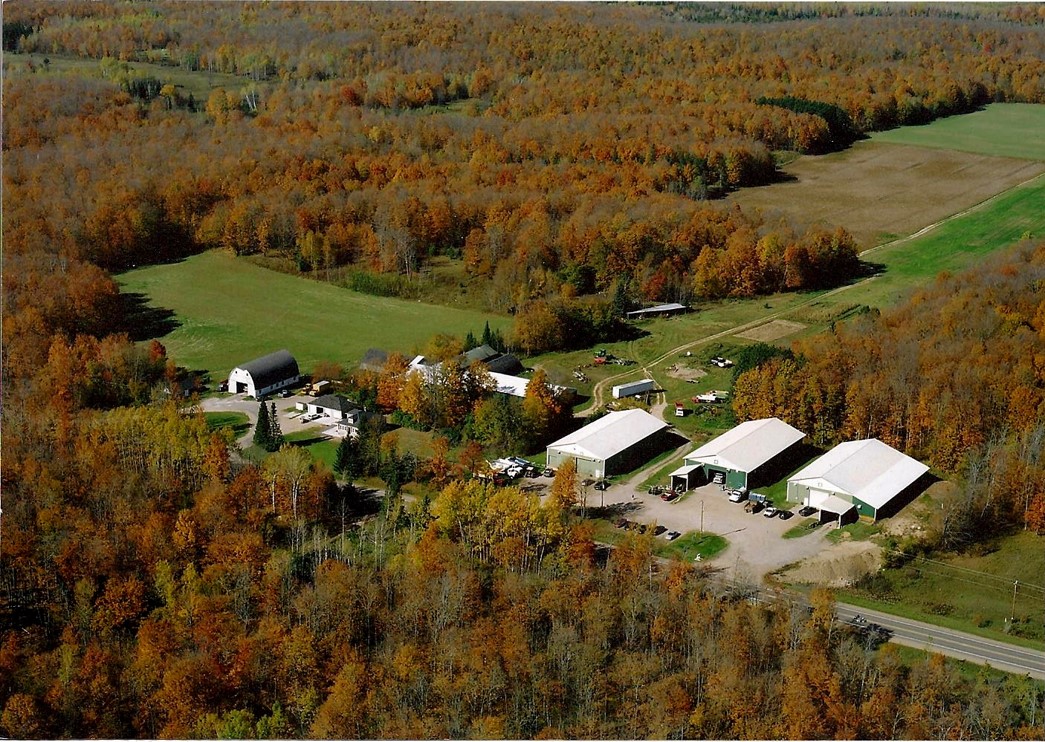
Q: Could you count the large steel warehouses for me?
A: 3